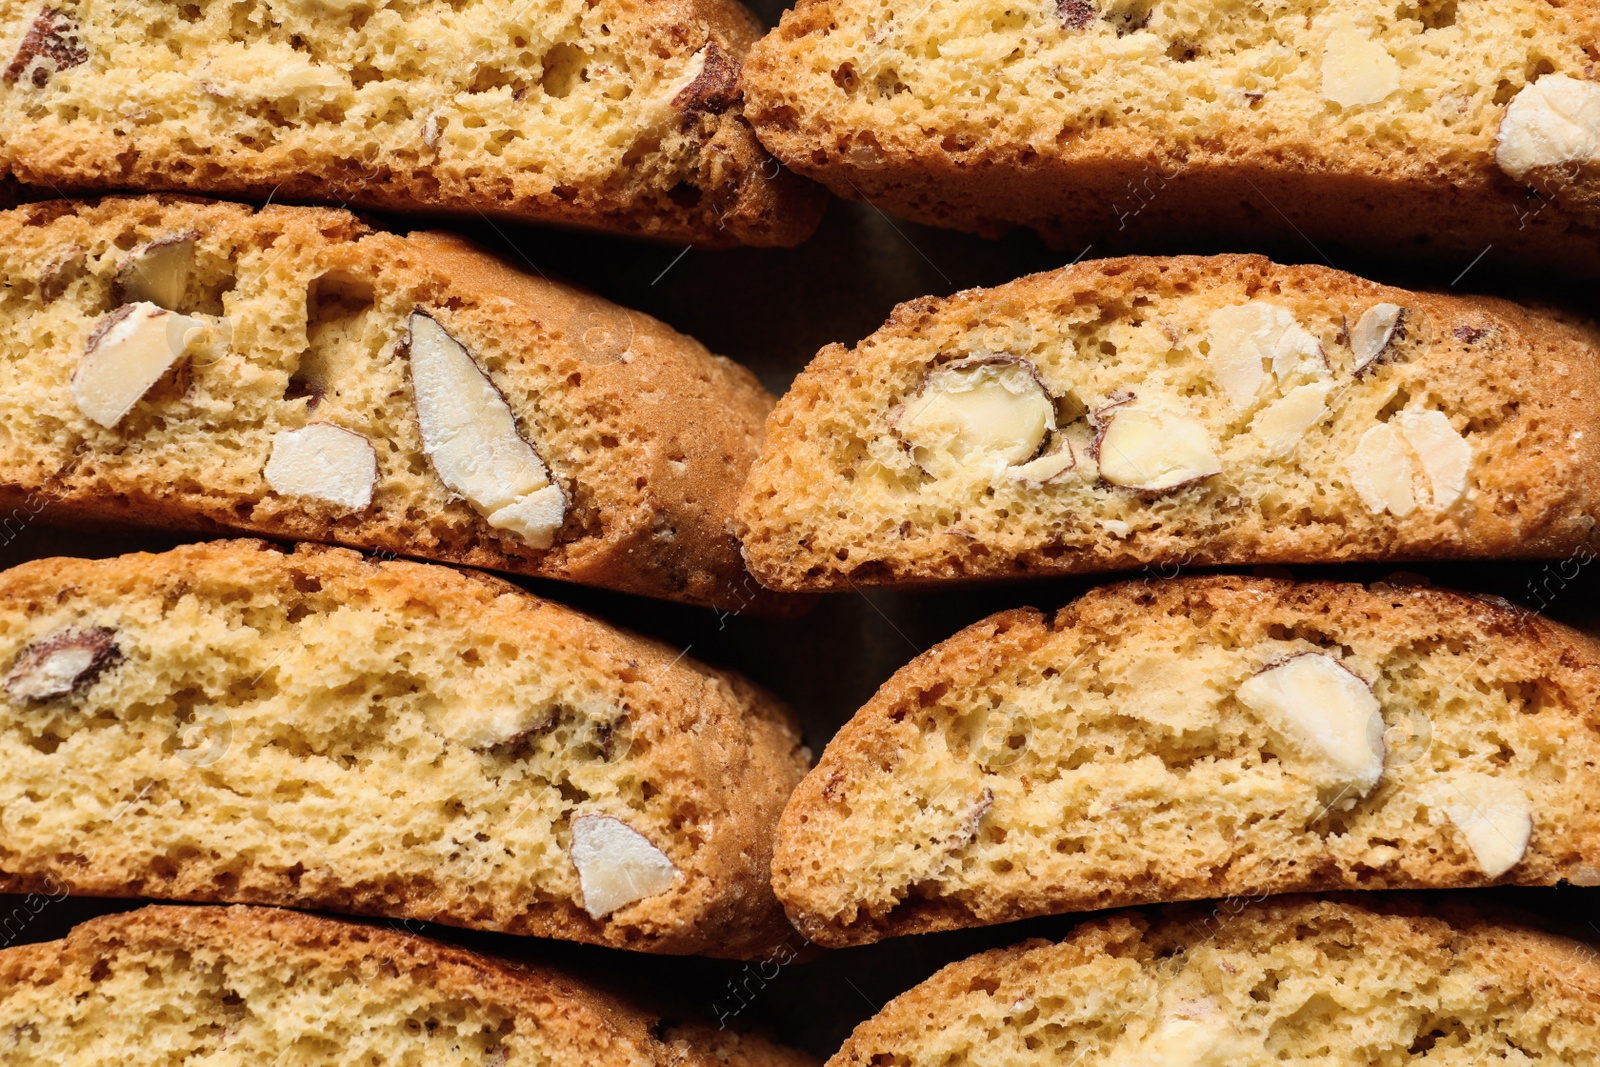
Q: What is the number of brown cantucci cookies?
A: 8